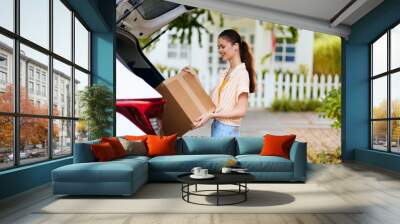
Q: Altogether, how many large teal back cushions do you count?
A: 2